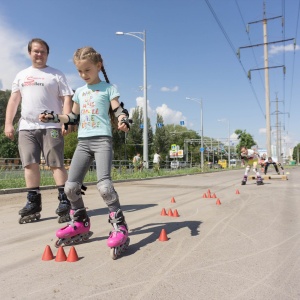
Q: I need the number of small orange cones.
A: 14